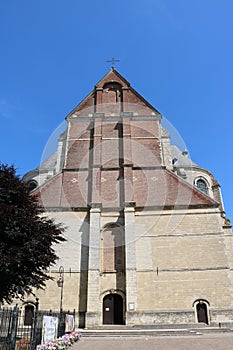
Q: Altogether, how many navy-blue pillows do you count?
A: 0